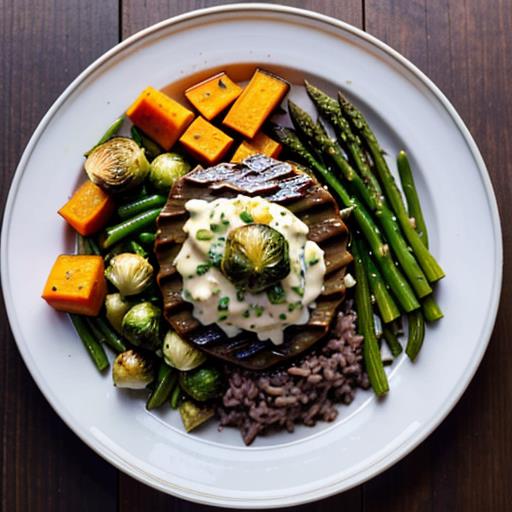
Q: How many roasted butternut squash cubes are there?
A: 7